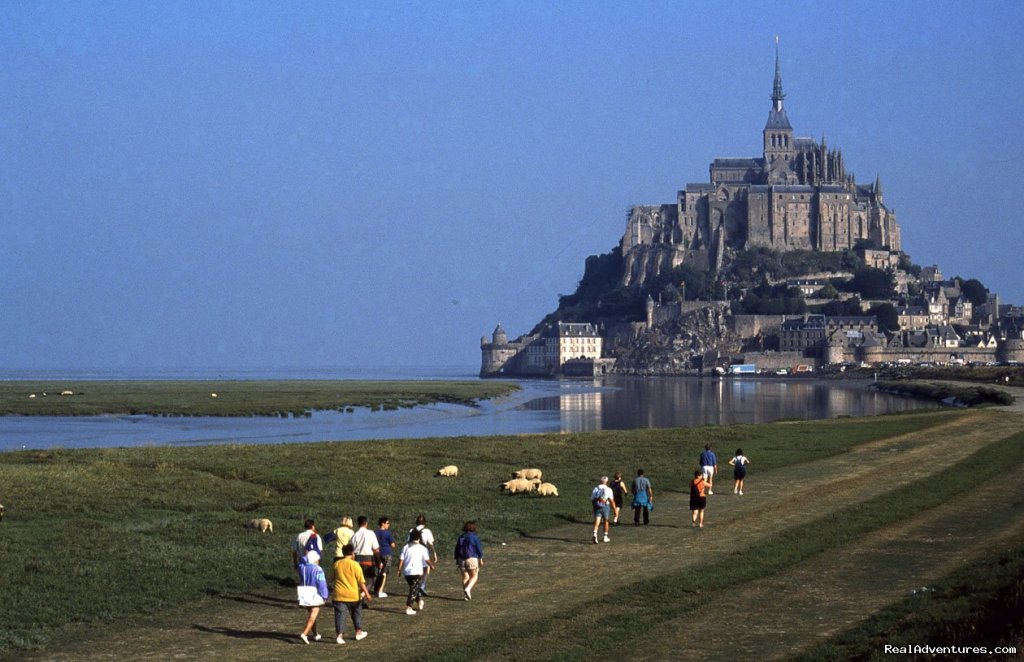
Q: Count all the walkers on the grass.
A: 15